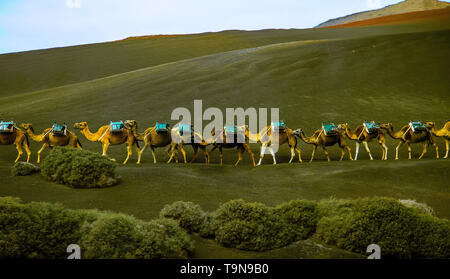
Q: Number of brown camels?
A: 11